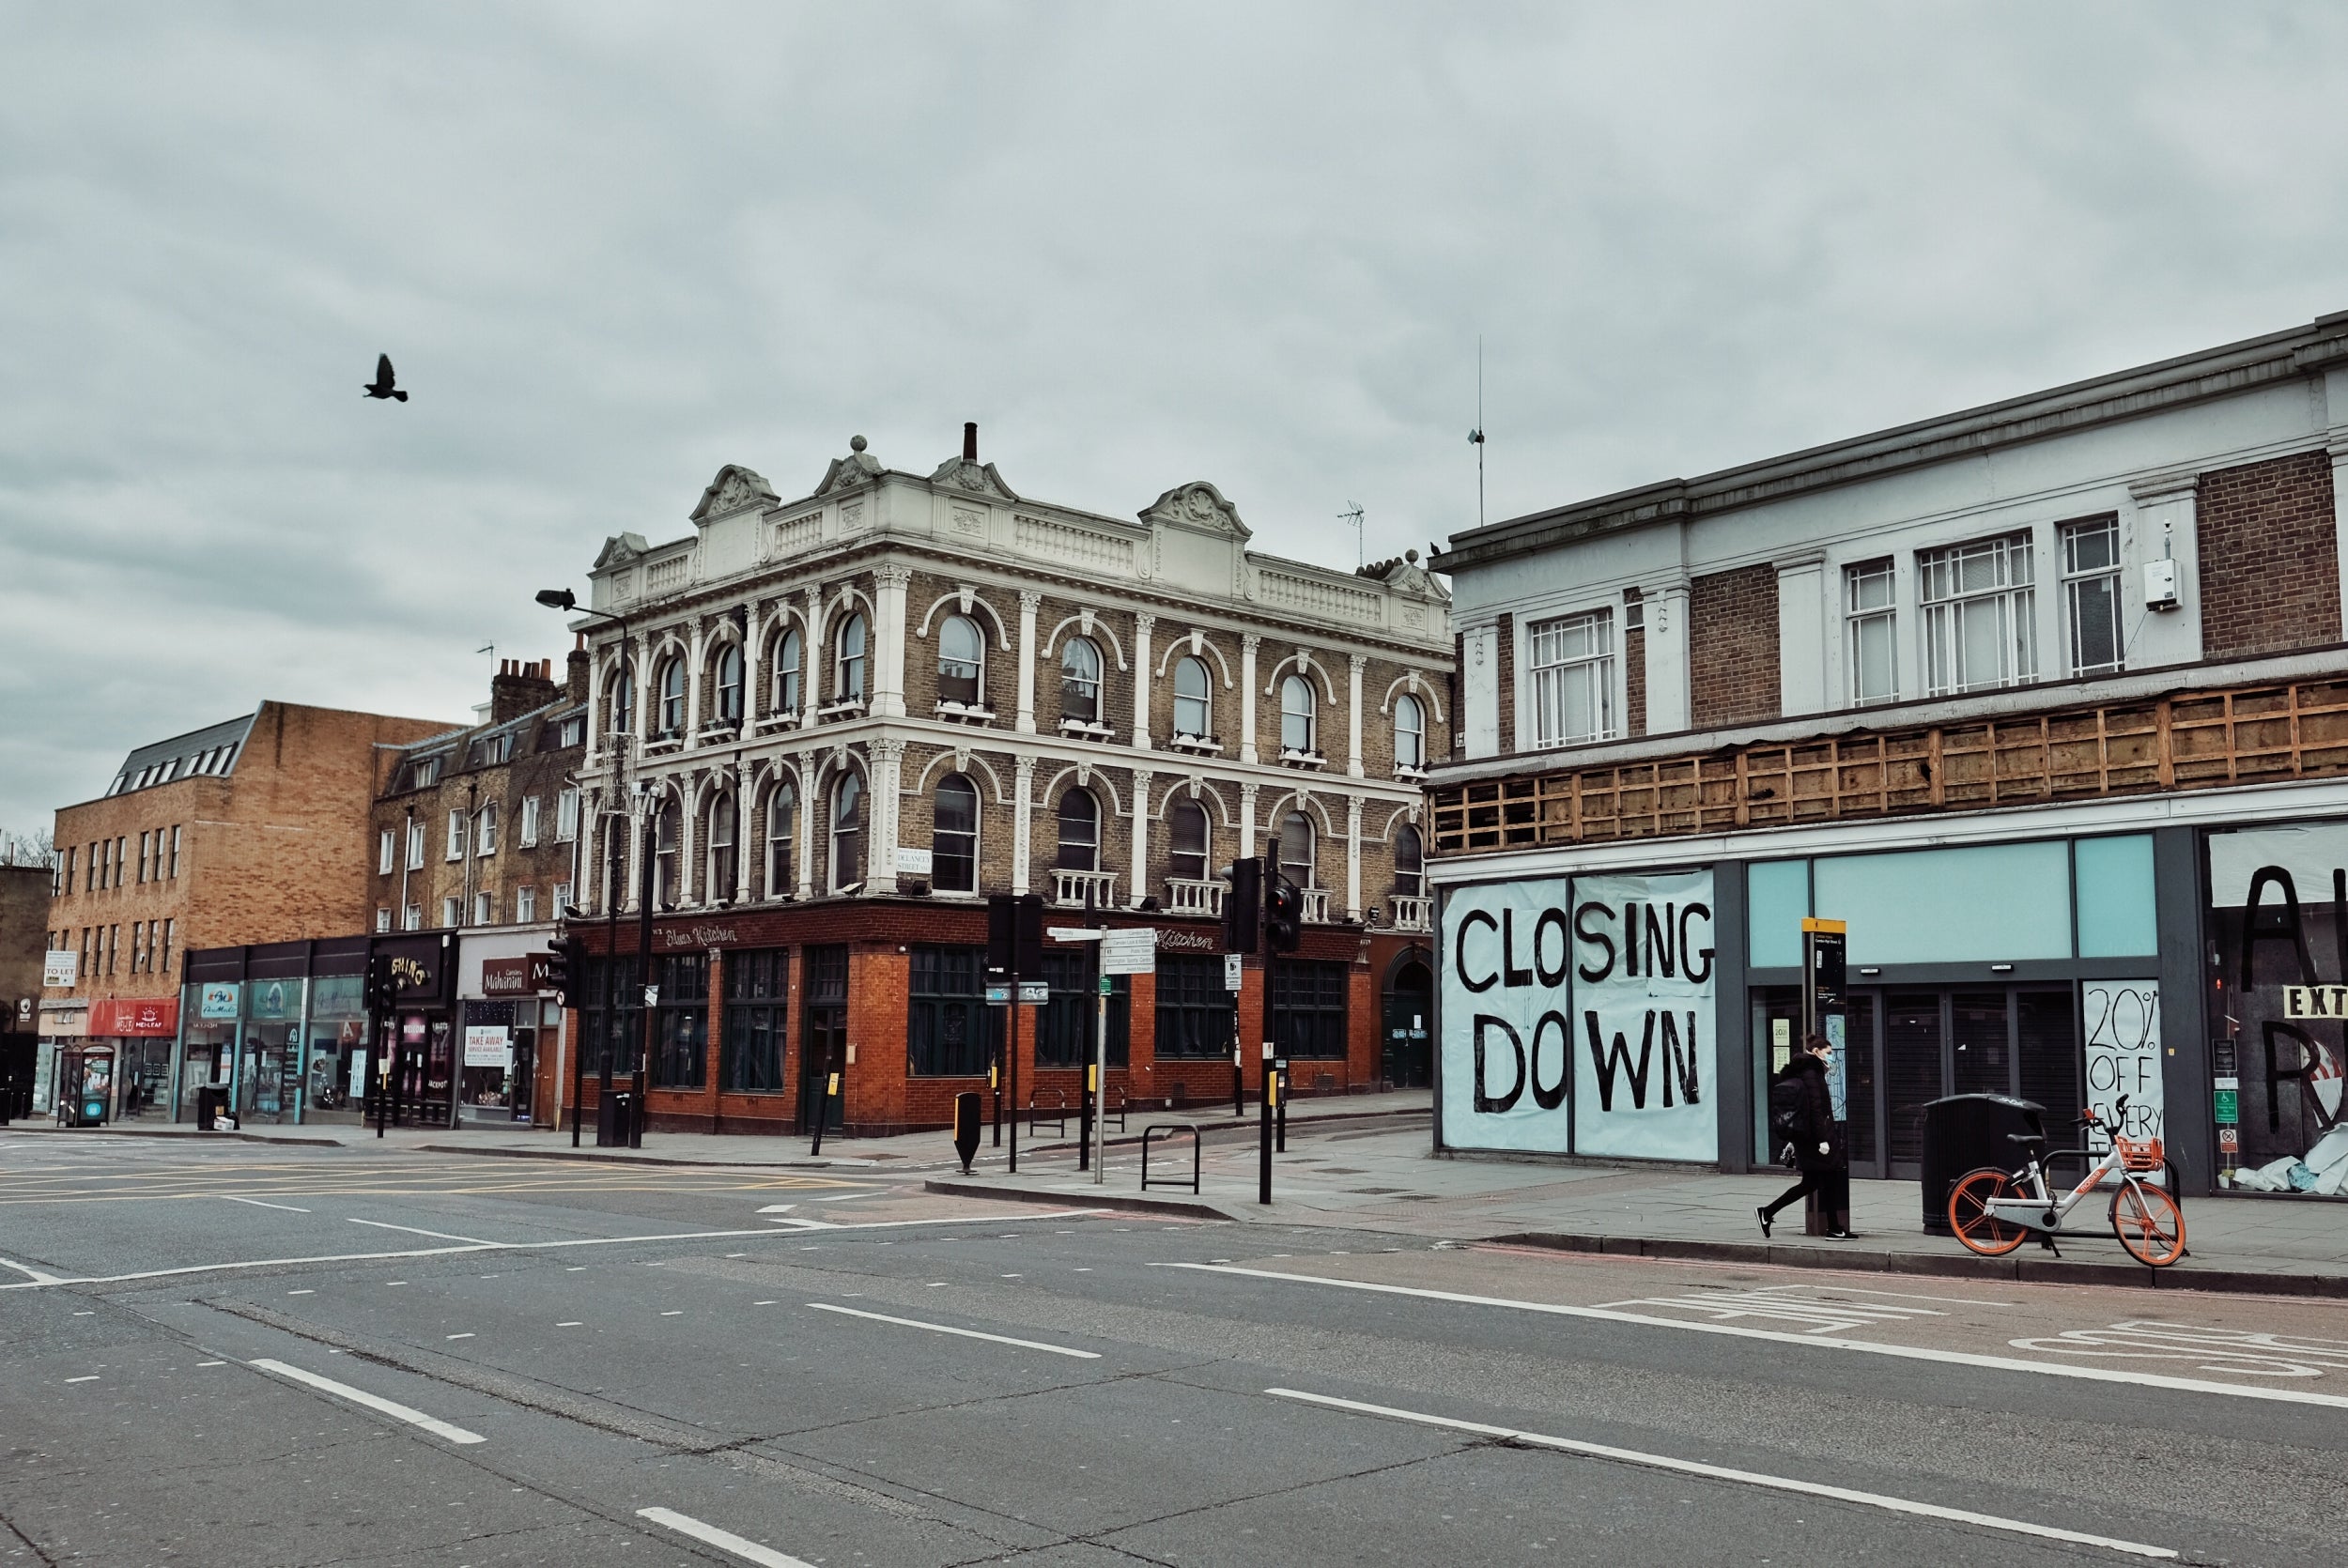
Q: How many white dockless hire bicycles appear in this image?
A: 1